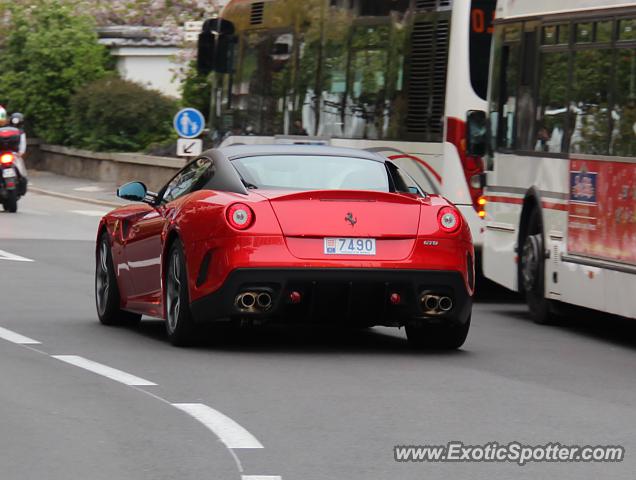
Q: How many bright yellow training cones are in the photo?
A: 0